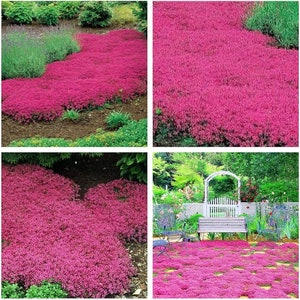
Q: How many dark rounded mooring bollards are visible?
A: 0